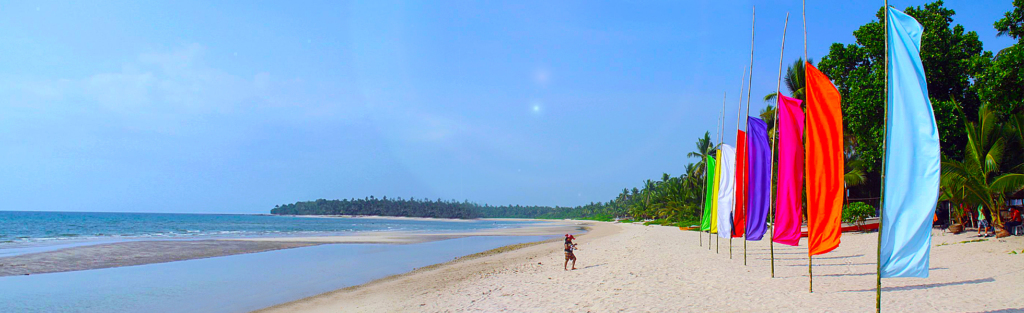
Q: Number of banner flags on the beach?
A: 8